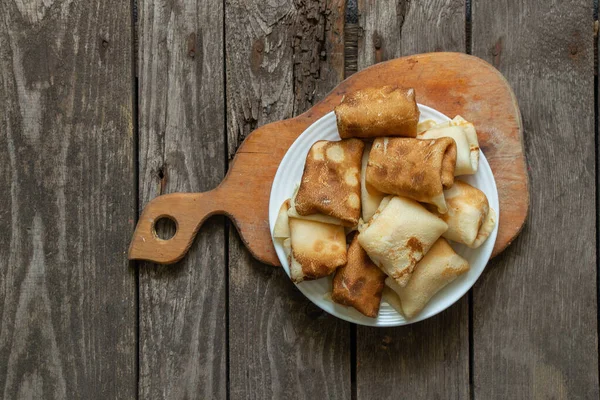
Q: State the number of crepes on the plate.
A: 9